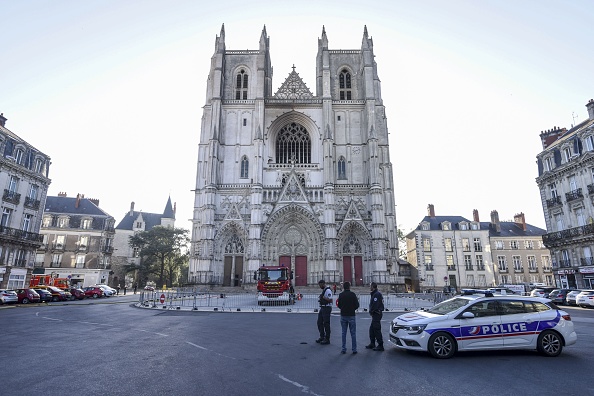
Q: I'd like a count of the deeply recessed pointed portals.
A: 3